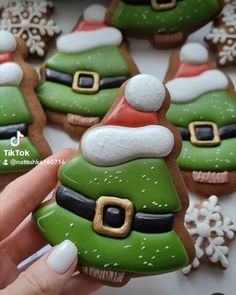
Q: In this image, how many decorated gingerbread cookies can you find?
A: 8